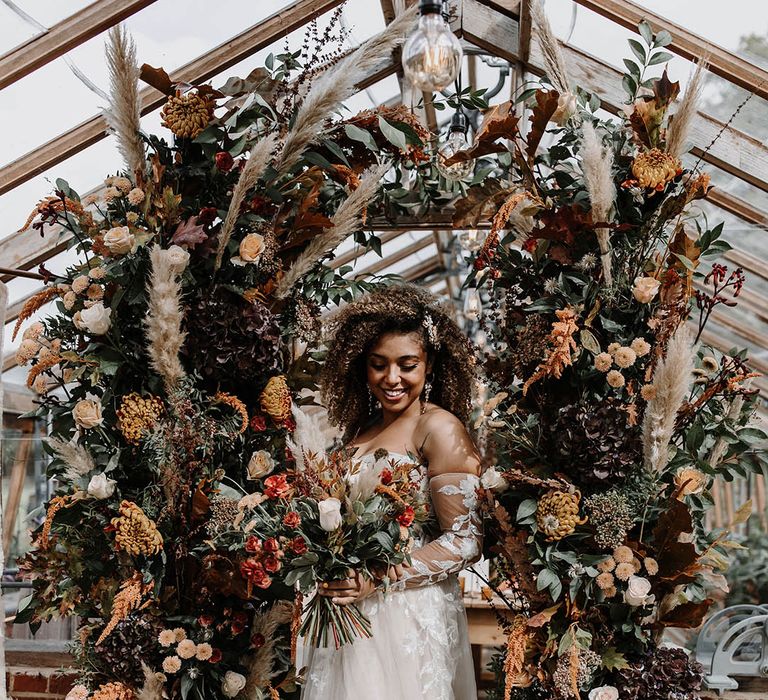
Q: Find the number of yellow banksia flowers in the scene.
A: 6